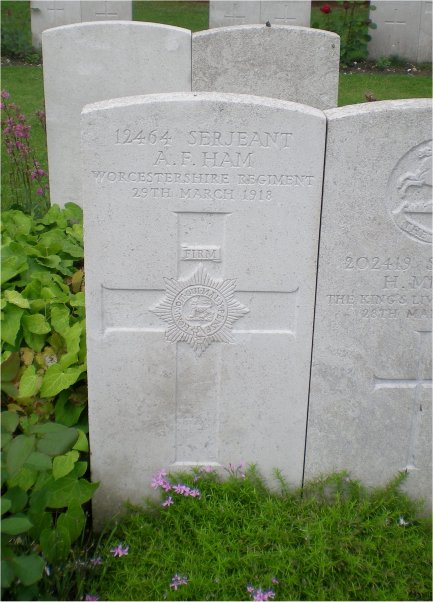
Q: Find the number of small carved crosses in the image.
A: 5